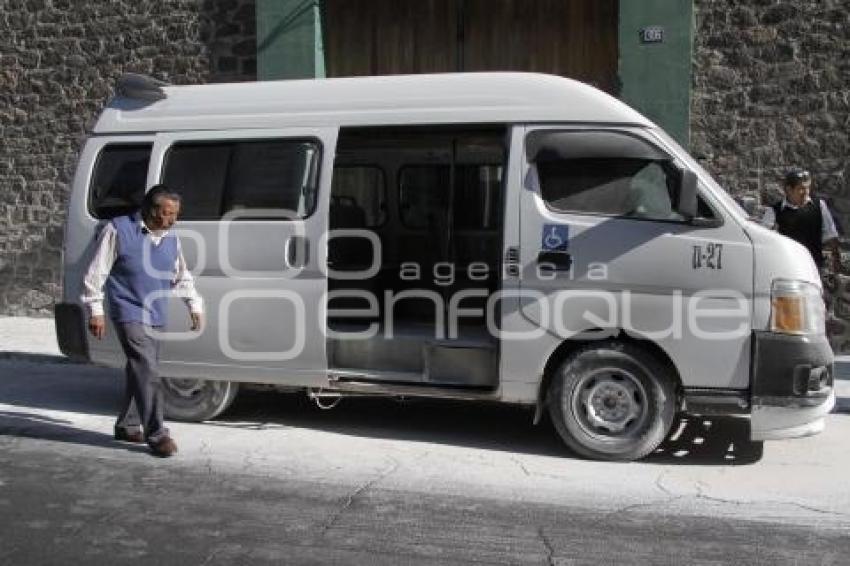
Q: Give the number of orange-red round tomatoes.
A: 0